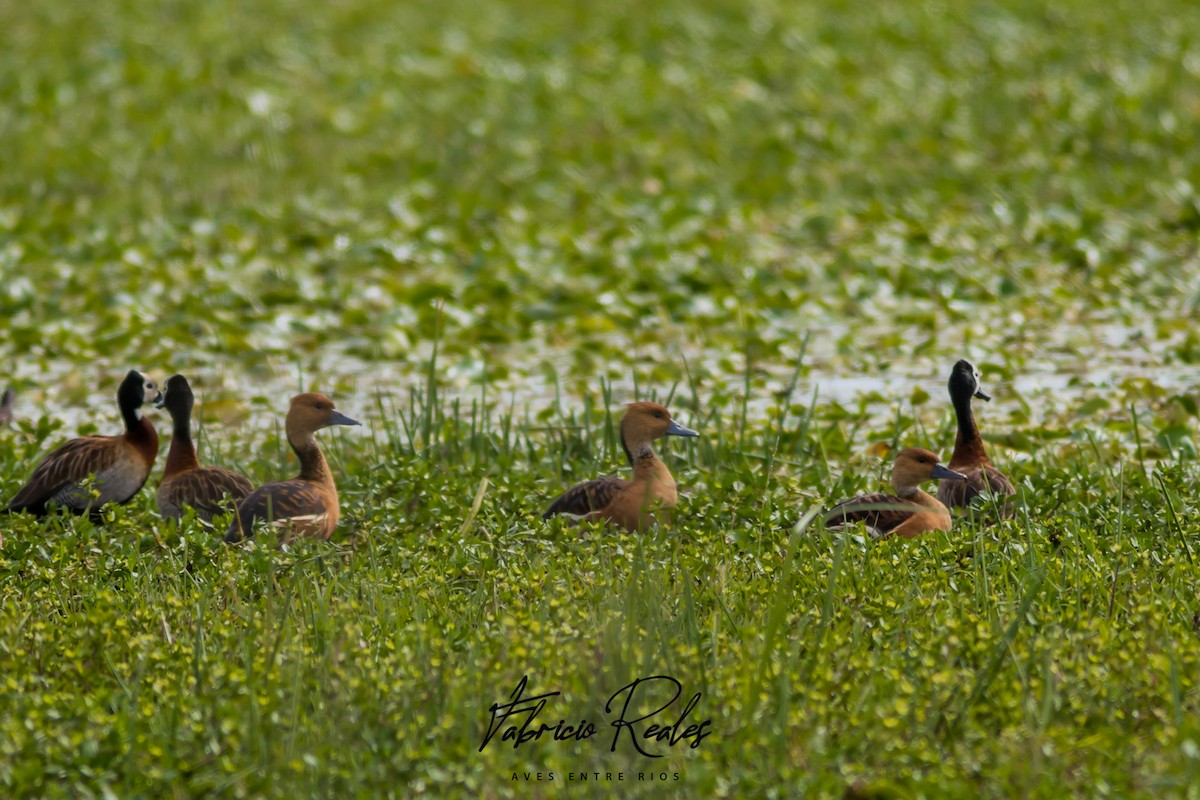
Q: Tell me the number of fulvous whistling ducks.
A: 3